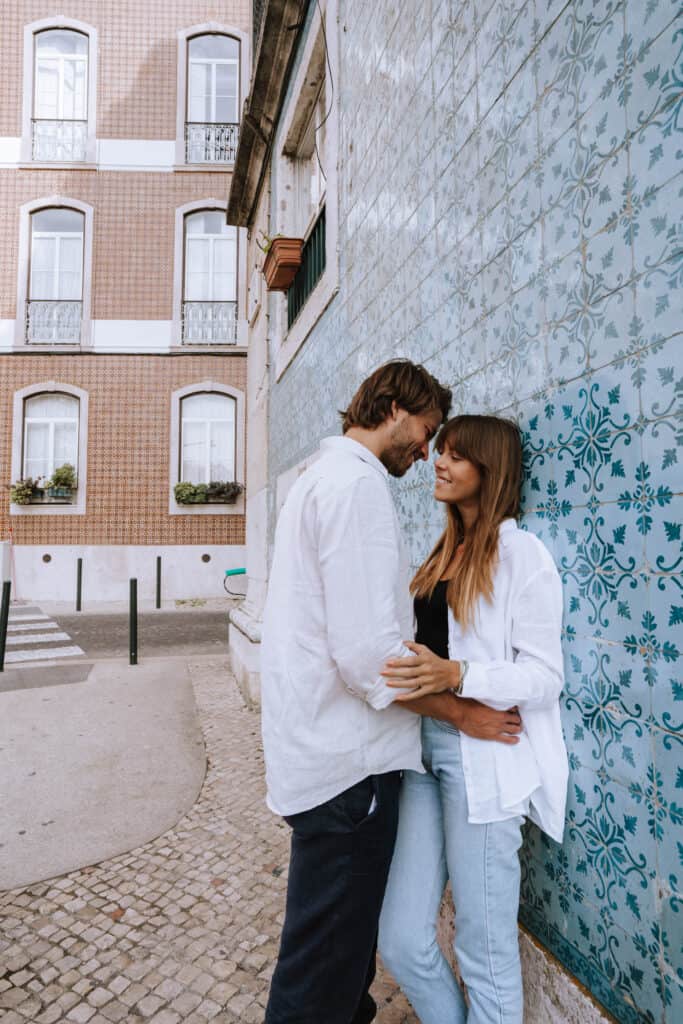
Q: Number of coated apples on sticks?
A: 0